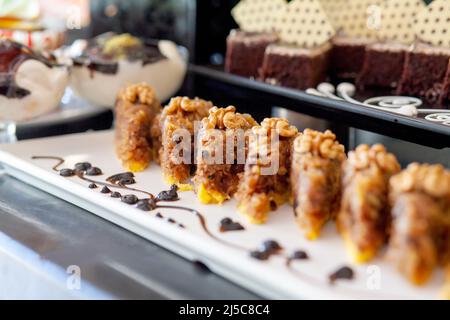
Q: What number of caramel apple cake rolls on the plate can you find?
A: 7